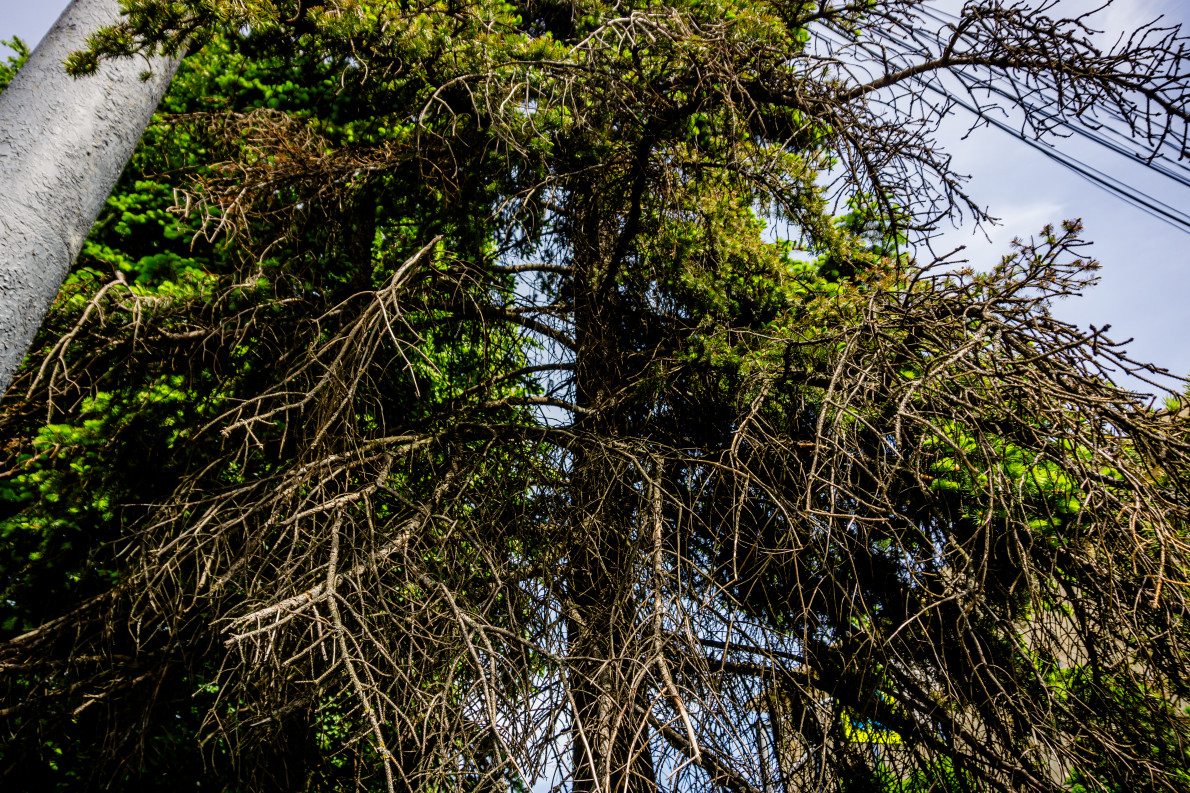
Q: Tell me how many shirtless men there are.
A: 0